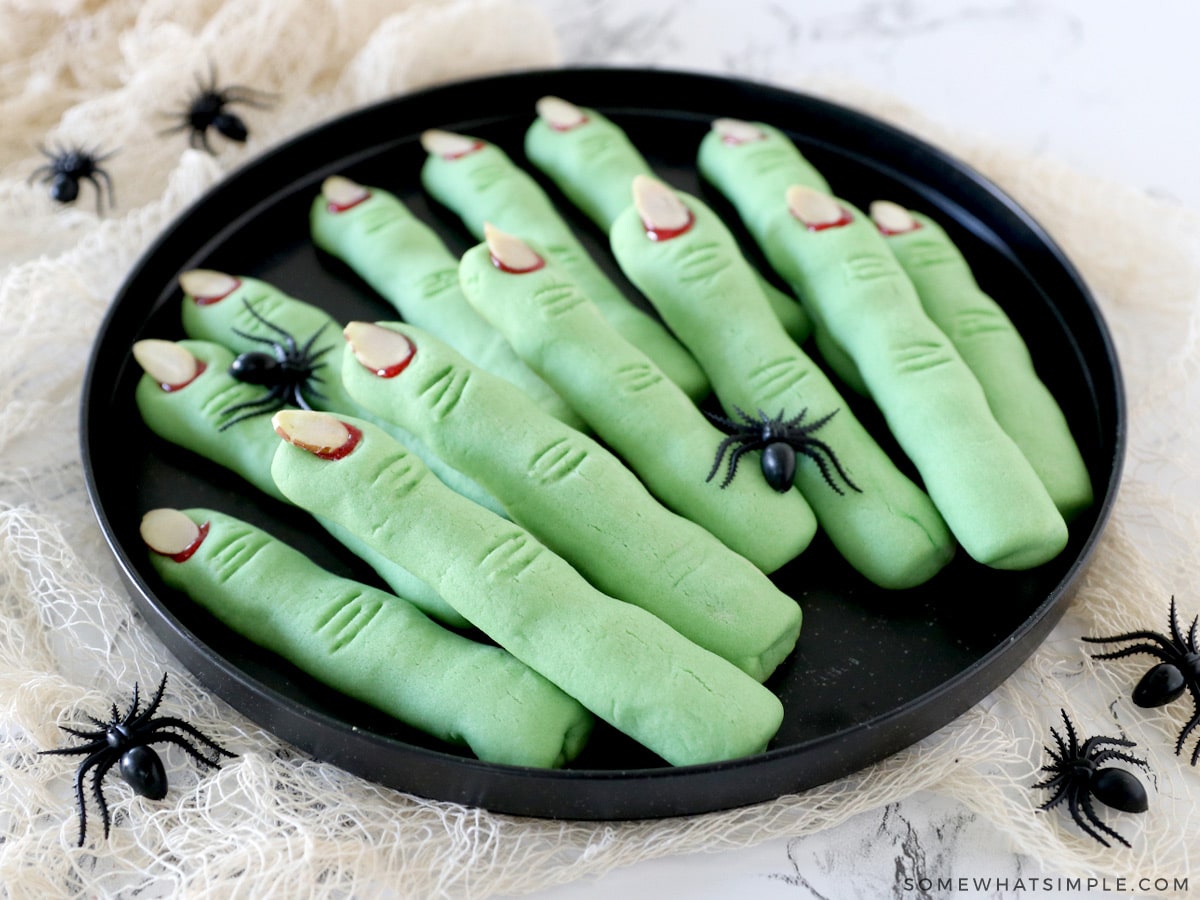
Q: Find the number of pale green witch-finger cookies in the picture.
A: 13